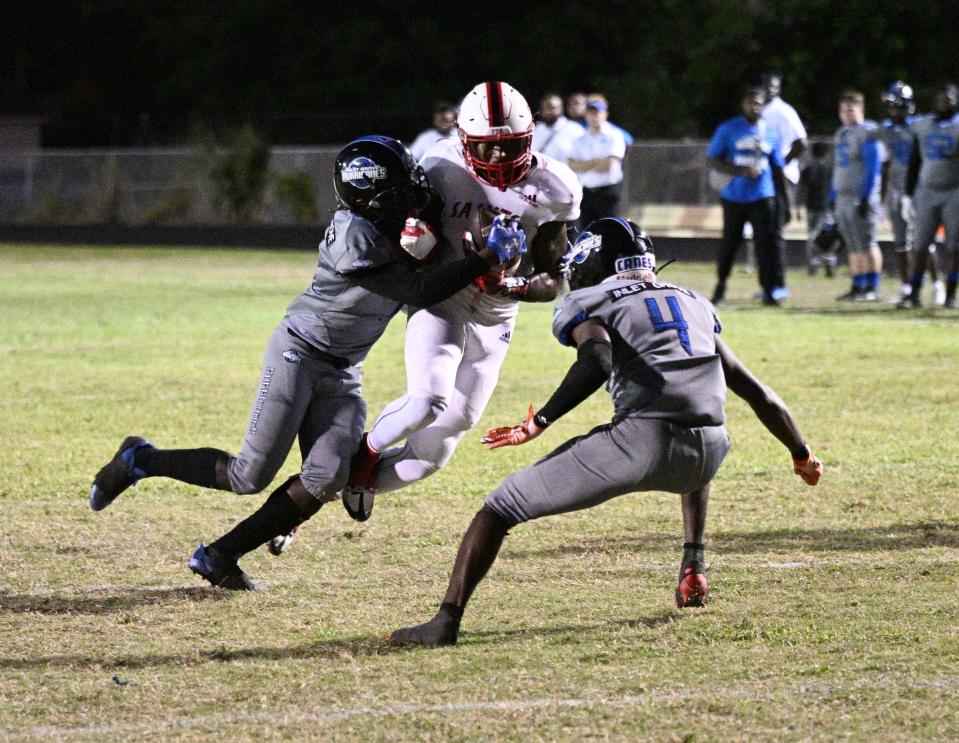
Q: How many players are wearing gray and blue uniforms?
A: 5